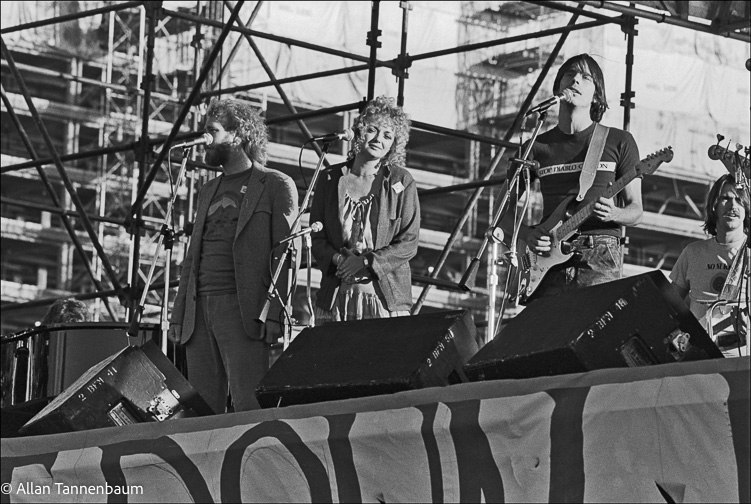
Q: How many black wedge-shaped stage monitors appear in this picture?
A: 3